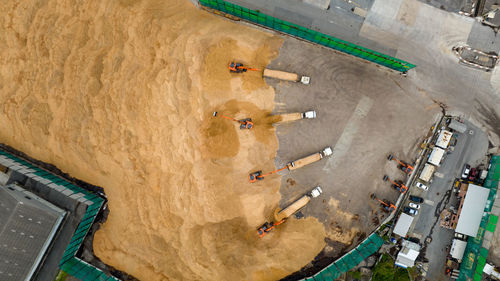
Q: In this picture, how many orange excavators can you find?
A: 7